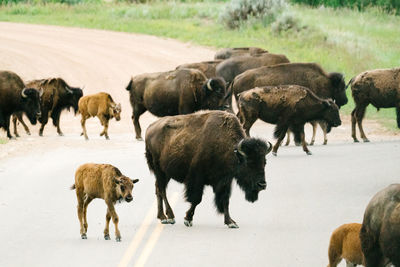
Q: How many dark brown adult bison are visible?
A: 11